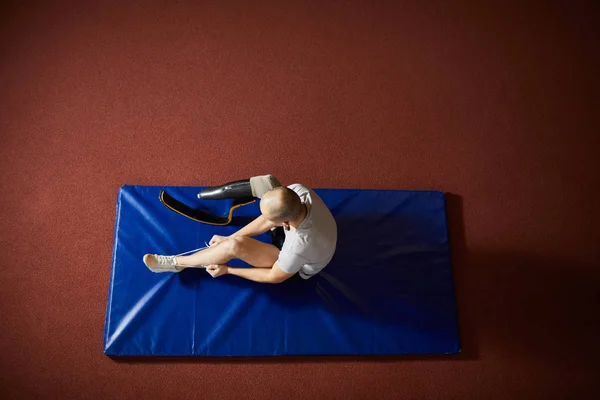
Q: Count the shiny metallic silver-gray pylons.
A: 1